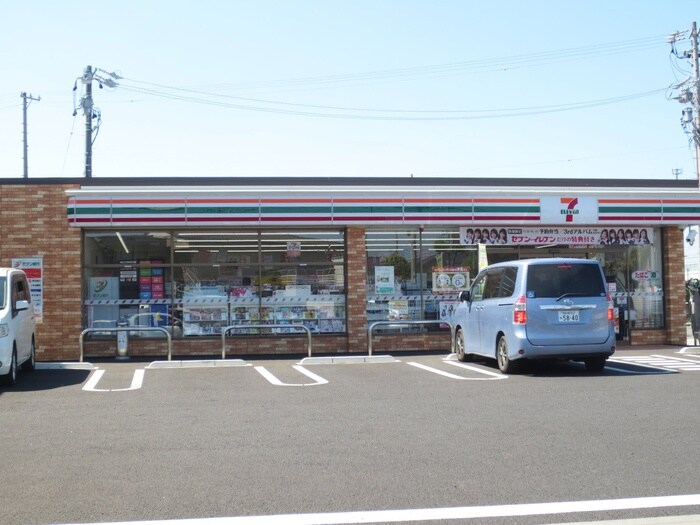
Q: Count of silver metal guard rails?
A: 3